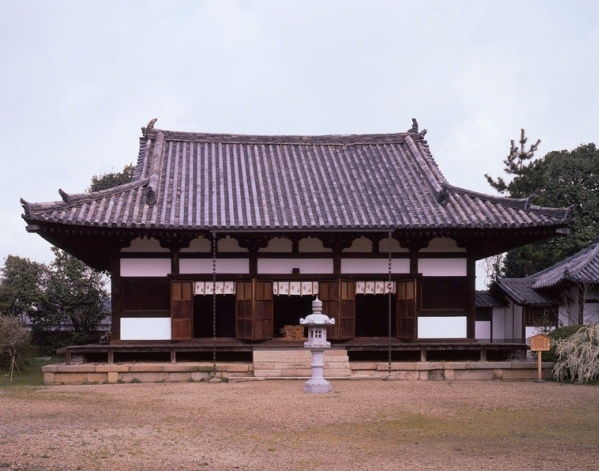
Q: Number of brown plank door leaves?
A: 6